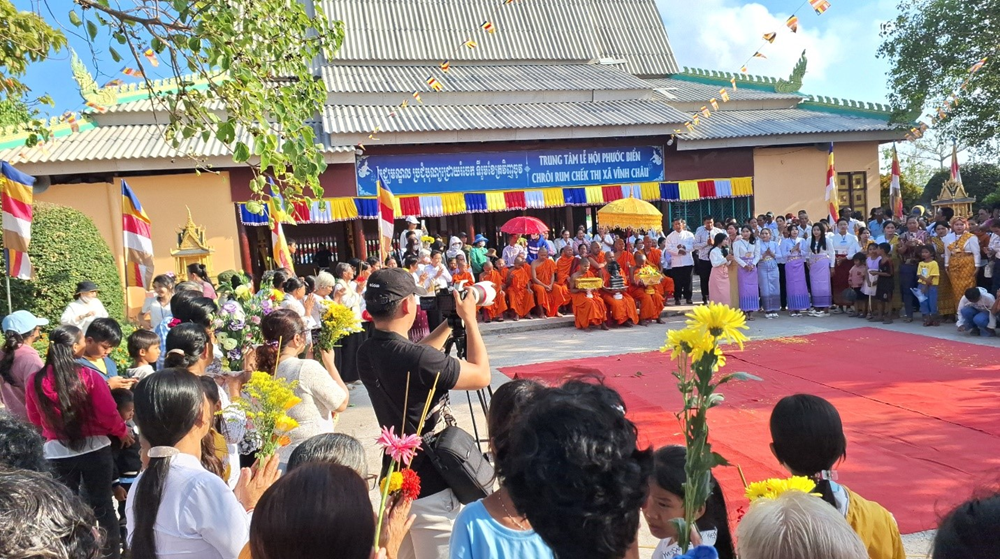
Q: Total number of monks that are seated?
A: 13